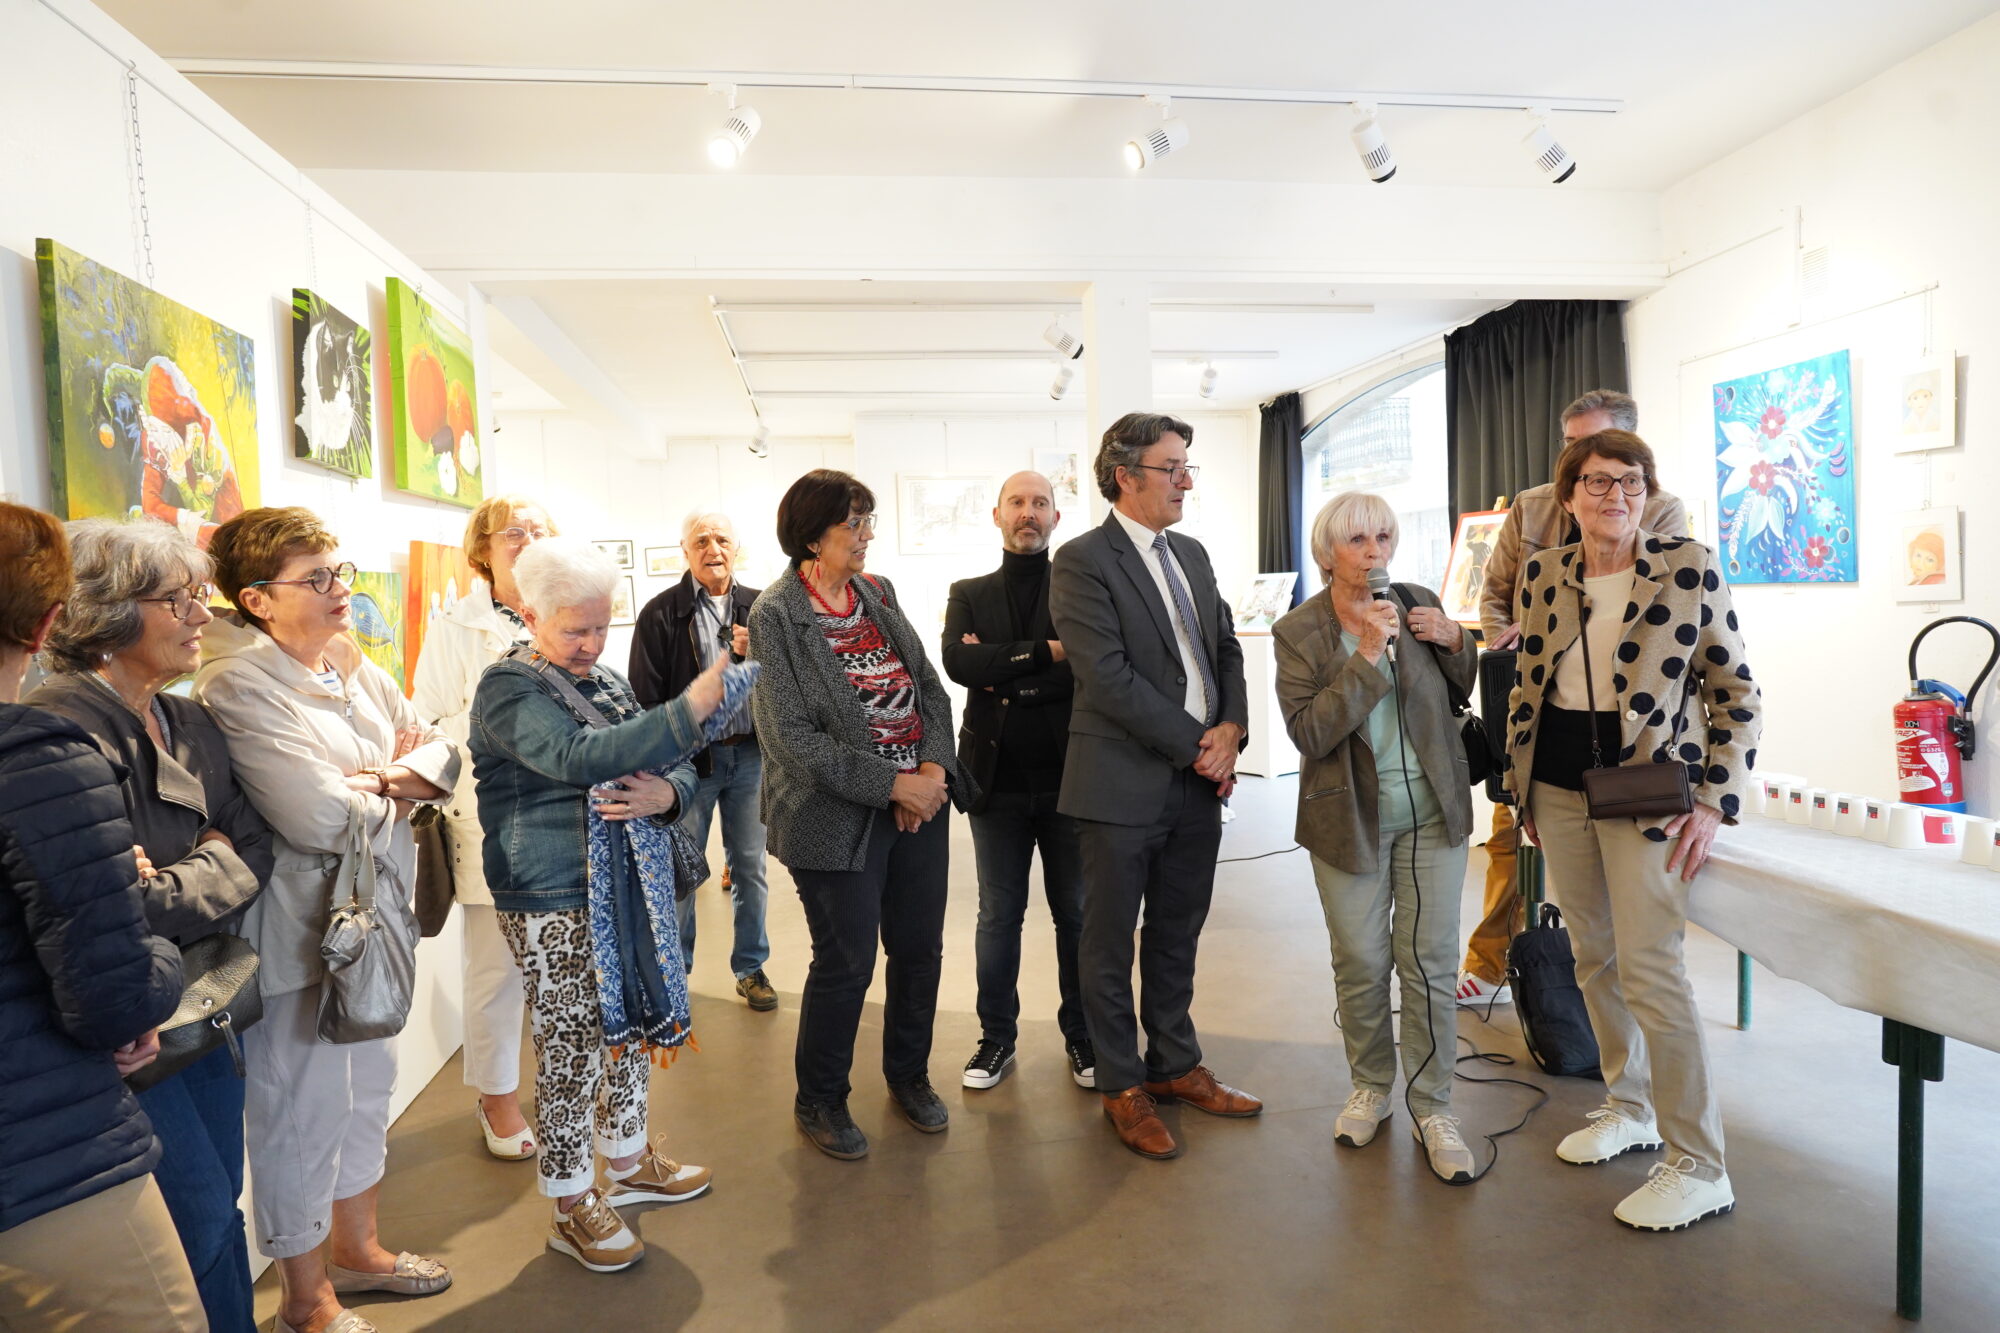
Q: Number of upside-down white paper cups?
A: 9